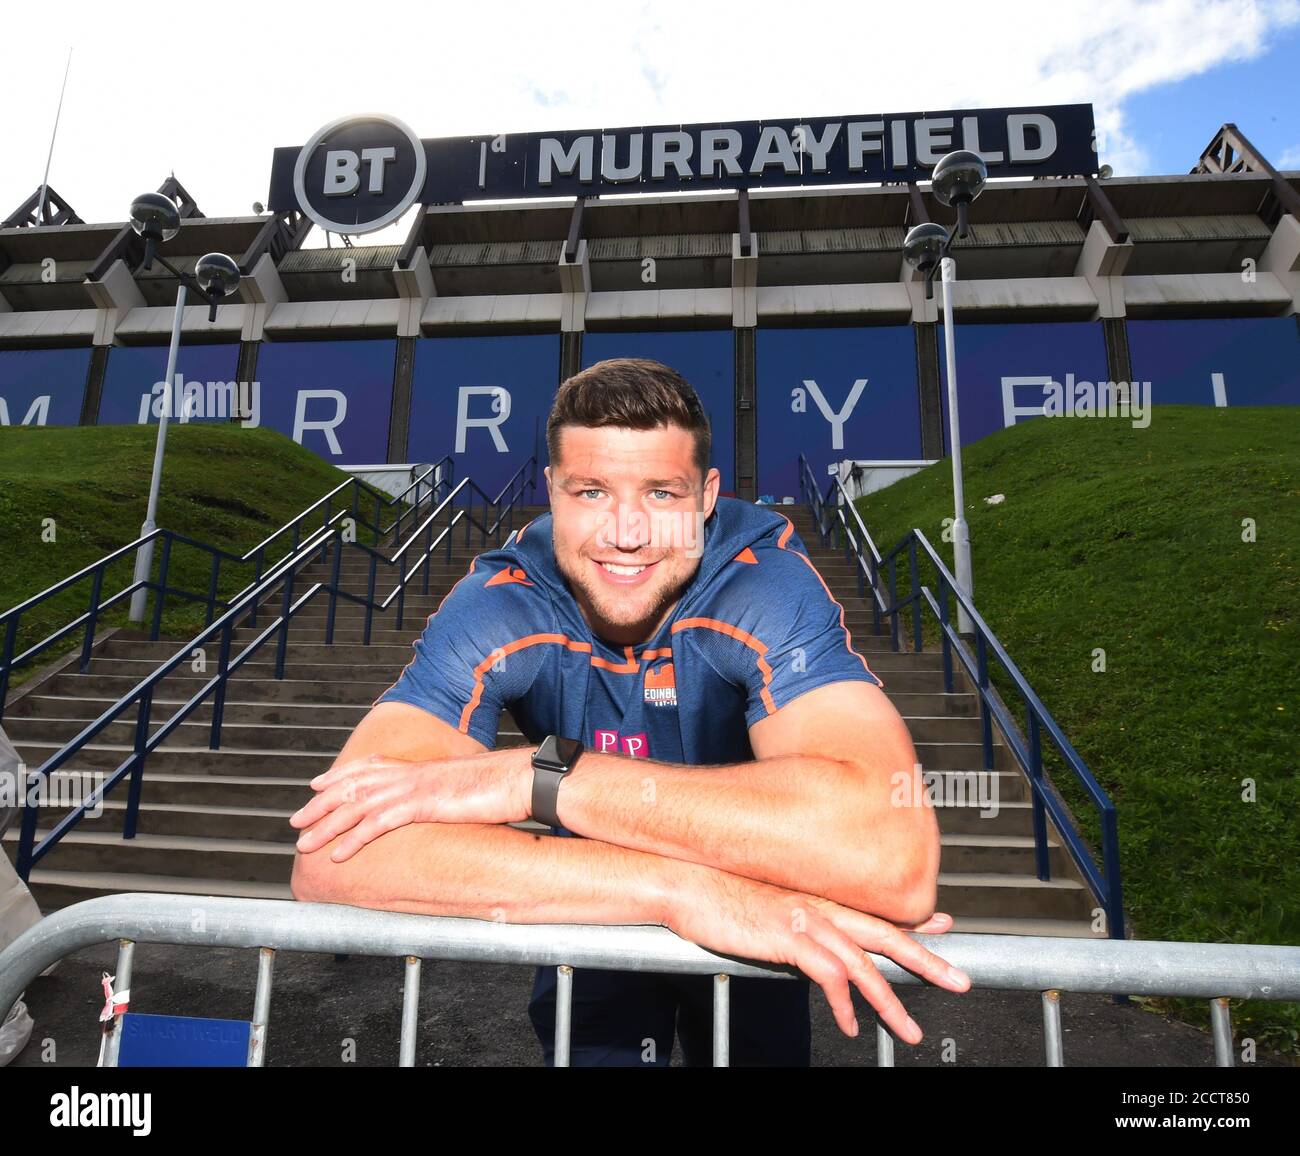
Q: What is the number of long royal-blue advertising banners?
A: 8